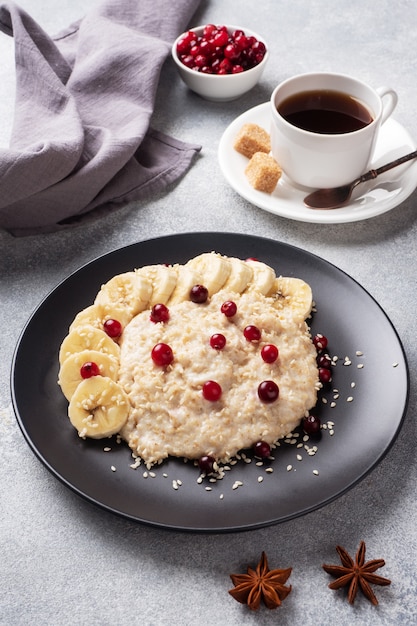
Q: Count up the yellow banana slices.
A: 11